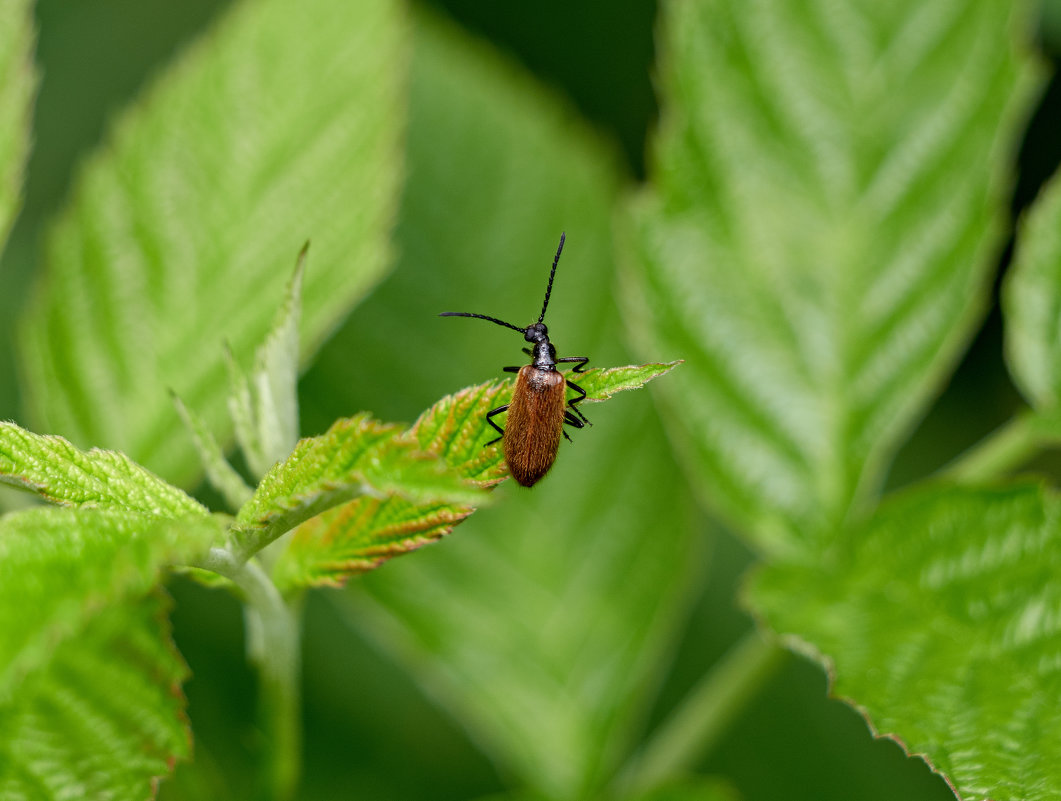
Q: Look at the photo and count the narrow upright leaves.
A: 3